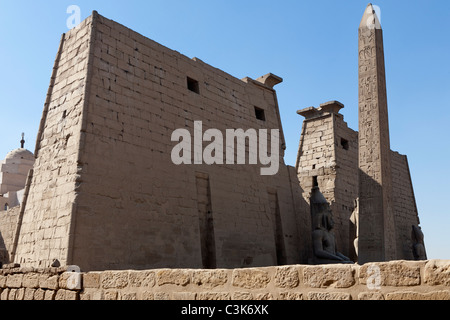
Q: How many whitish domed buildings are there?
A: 1